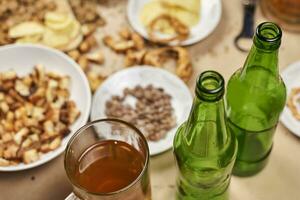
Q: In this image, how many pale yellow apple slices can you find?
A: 0